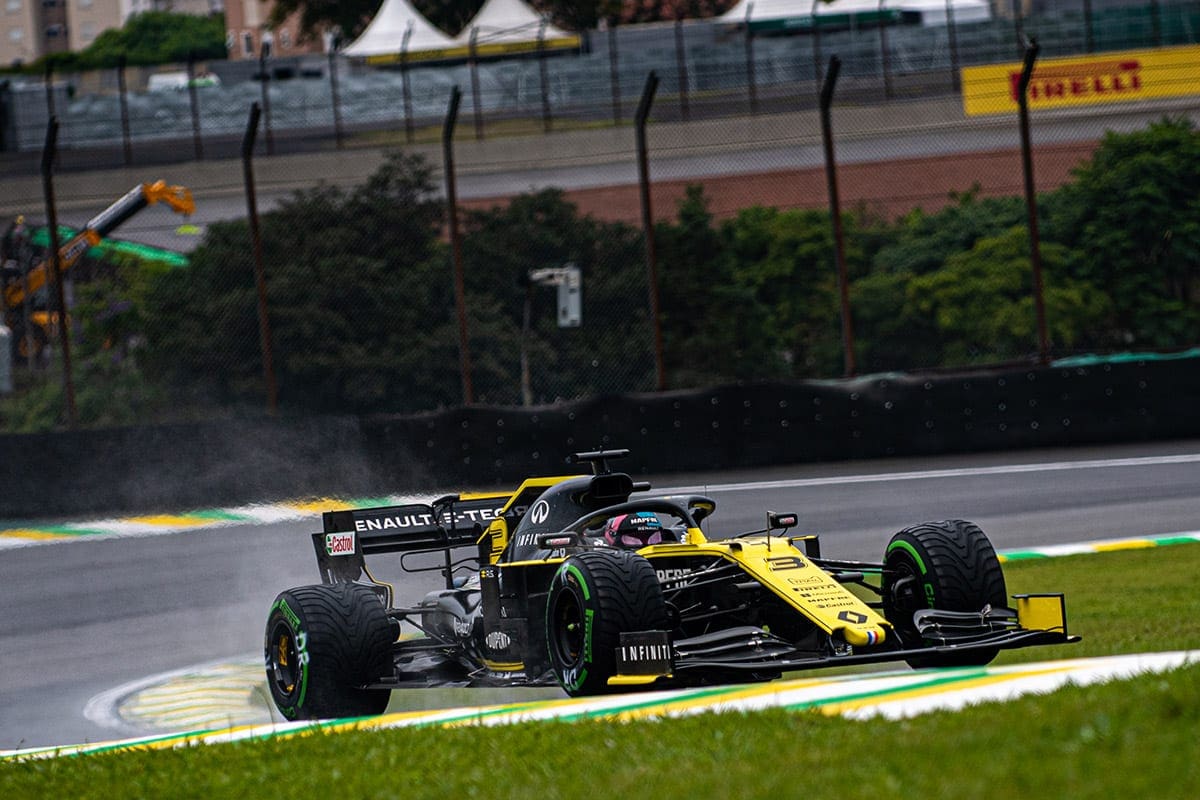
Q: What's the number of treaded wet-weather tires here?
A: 3